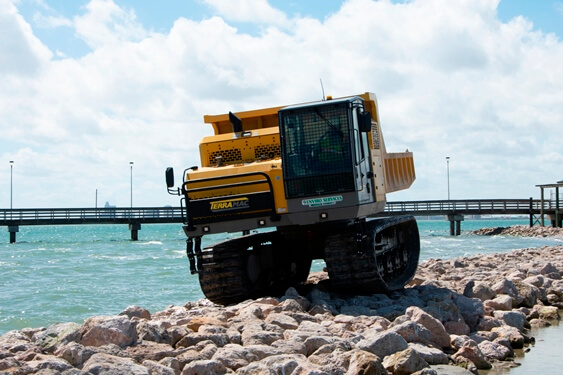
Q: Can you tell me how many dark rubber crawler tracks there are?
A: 2